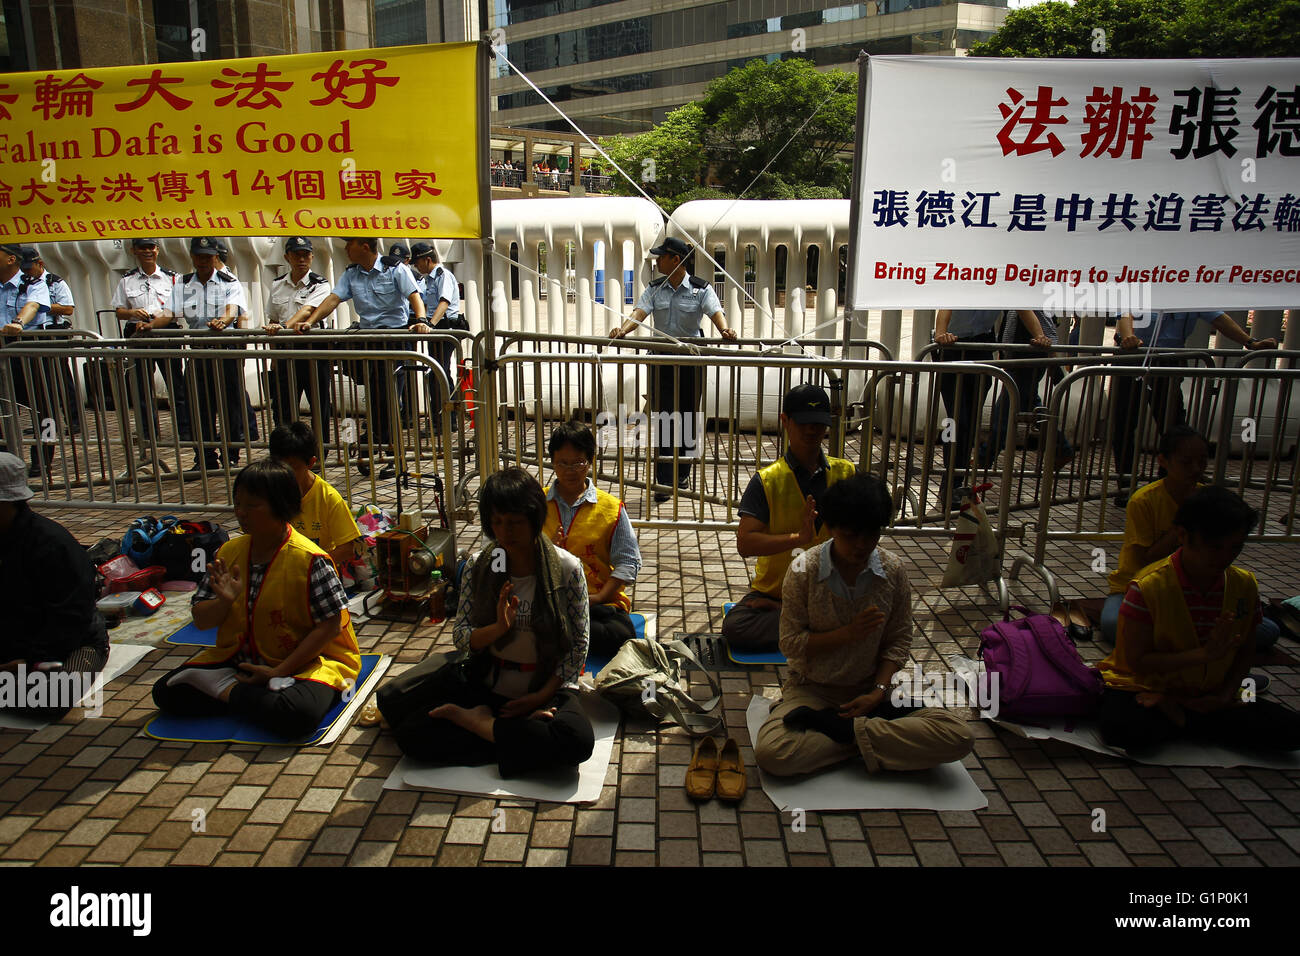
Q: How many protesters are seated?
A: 9